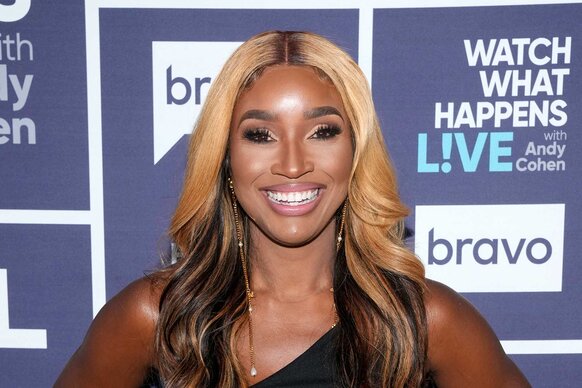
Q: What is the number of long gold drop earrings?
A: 2